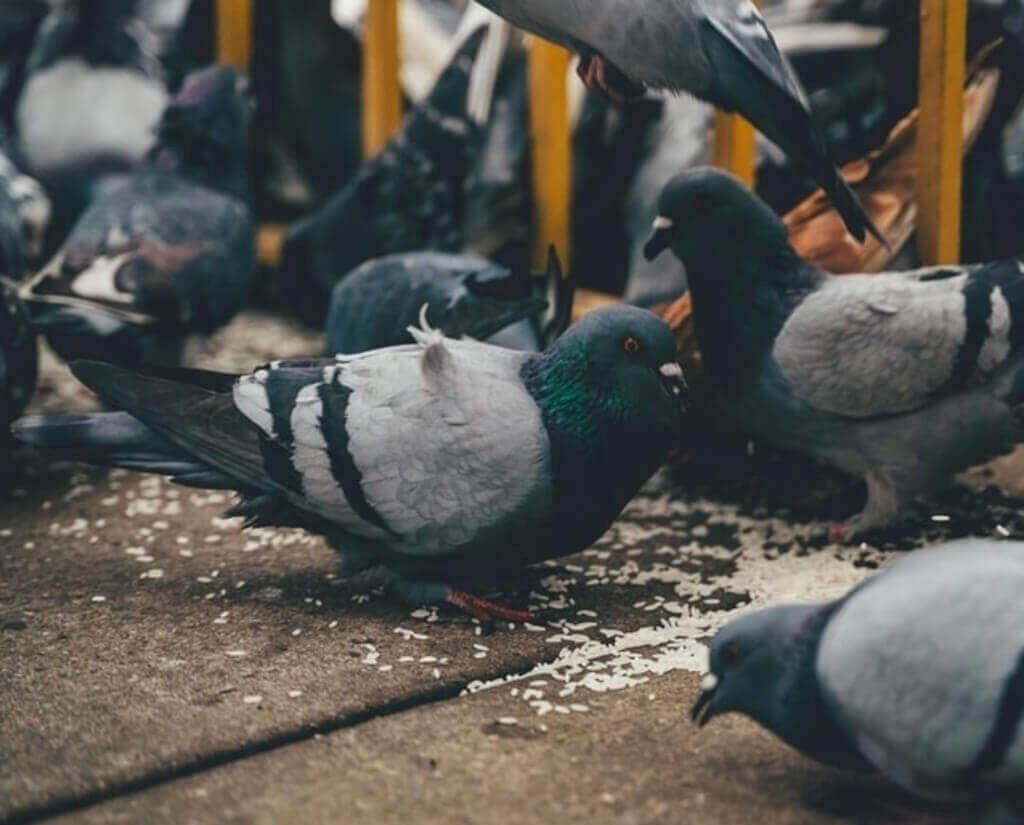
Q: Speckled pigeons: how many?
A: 0